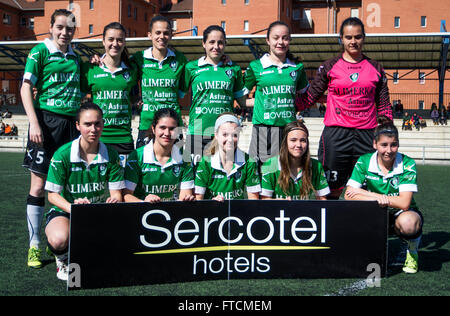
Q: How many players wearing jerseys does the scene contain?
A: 11